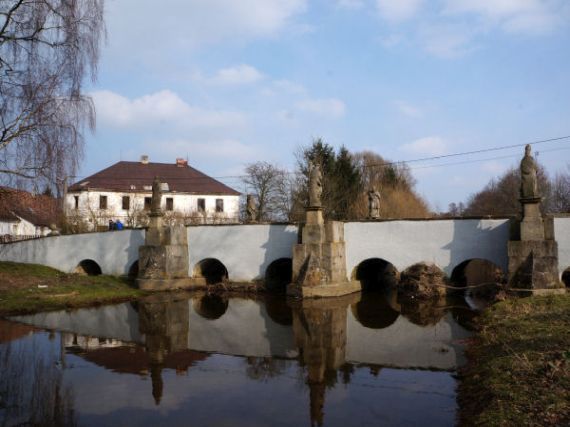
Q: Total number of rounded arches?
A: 7